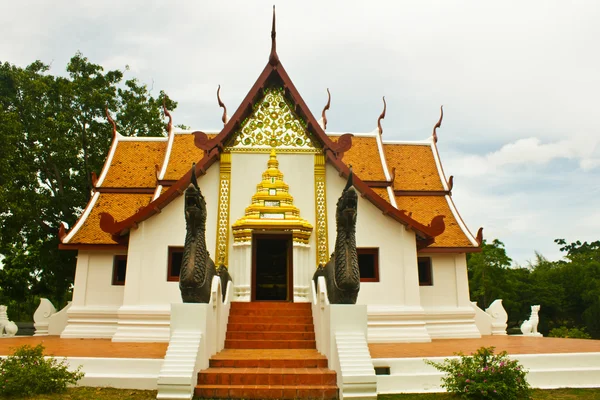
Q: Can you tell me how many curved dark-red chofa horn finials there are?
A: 7